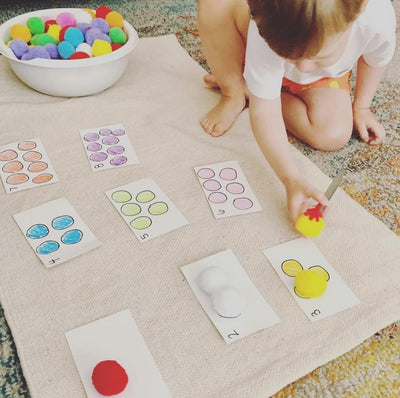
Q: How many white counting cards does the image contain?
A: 8